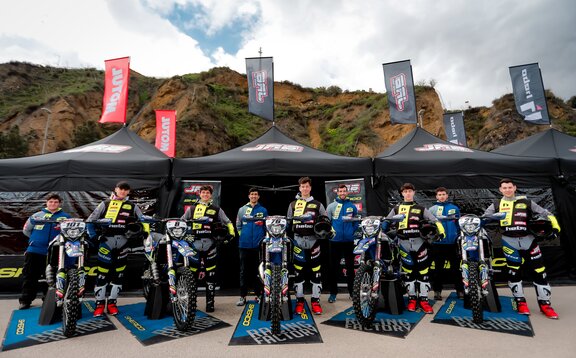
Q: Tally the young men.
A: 9